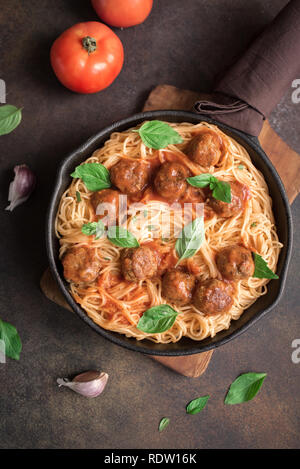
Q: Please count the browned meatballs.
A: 10